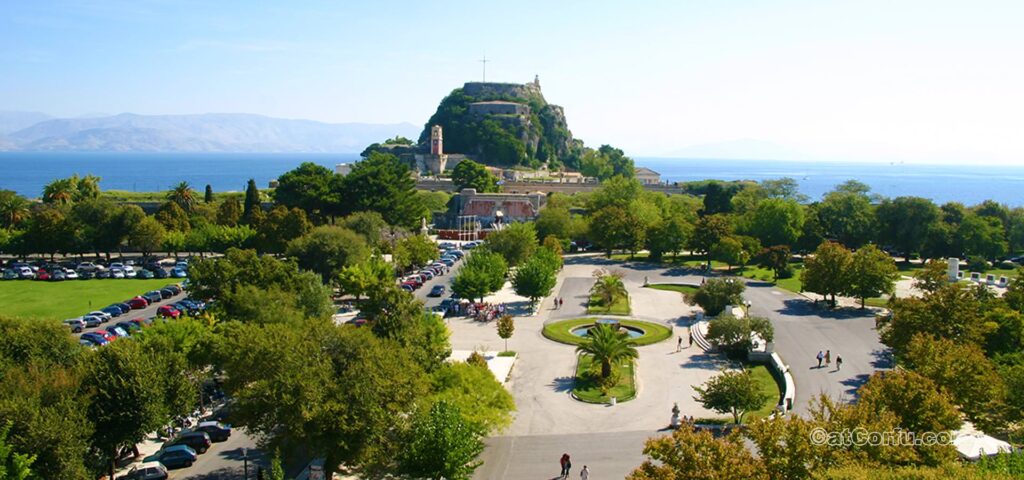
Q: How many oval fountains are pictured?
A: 1